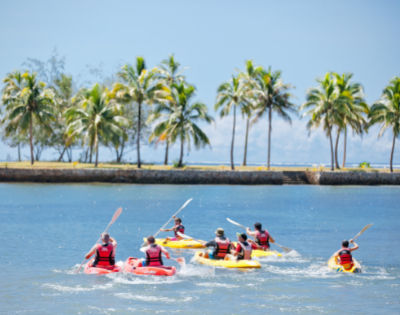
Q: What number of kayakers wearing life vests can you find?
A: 7